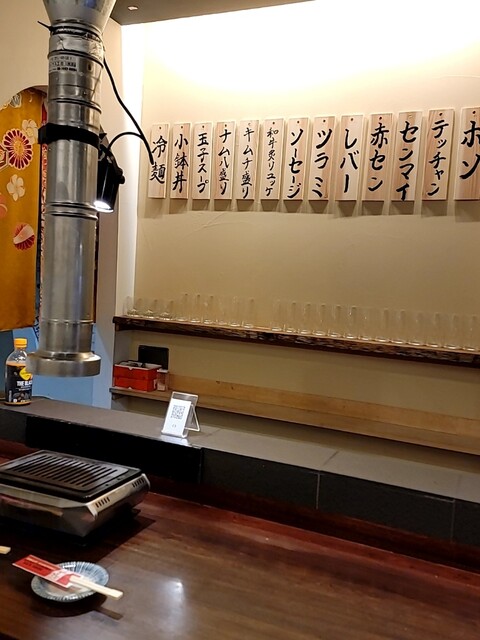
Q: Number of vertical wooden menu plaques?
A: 13